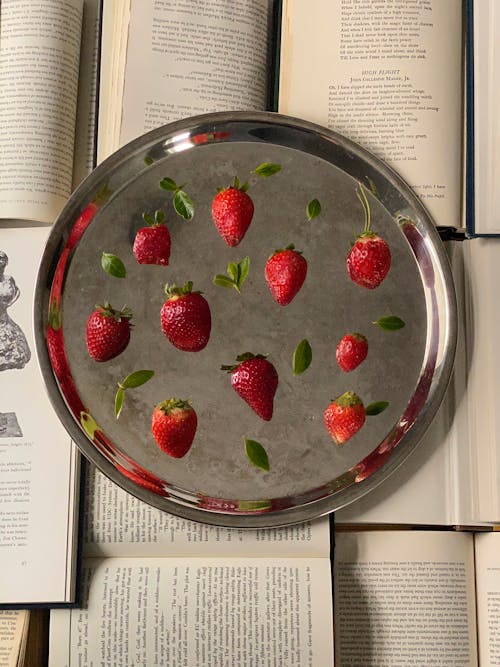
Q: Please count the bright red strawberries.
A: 10